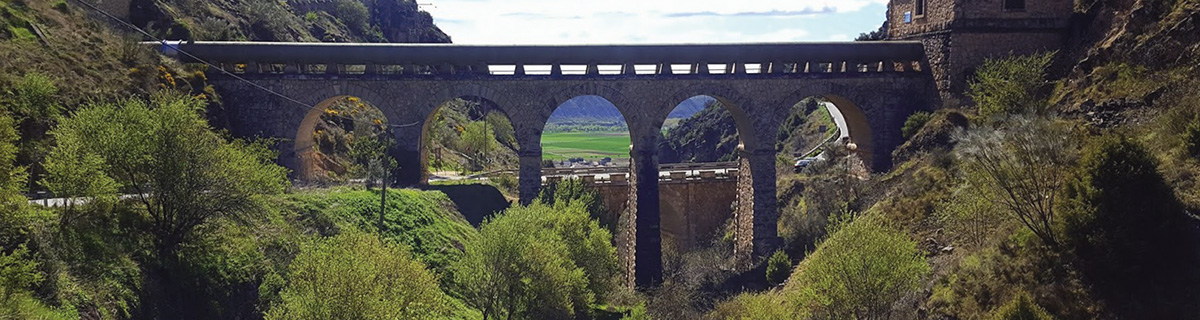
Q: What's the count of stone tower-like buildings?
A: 1